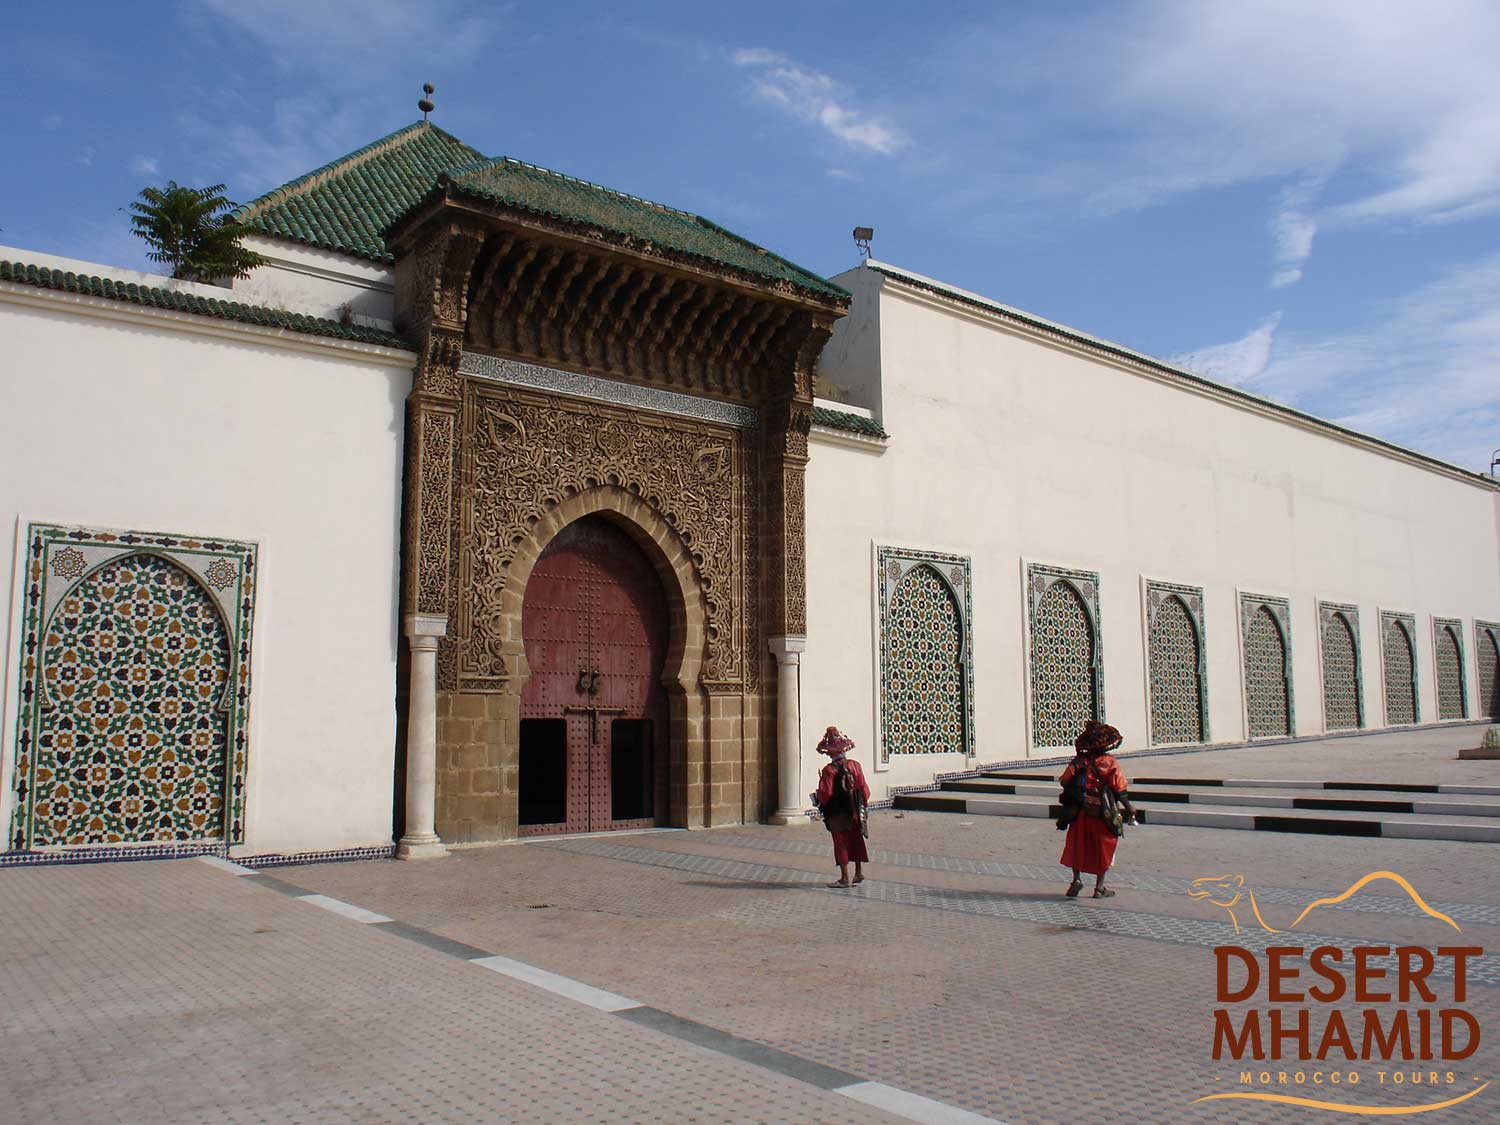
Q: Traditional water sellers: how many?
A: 2